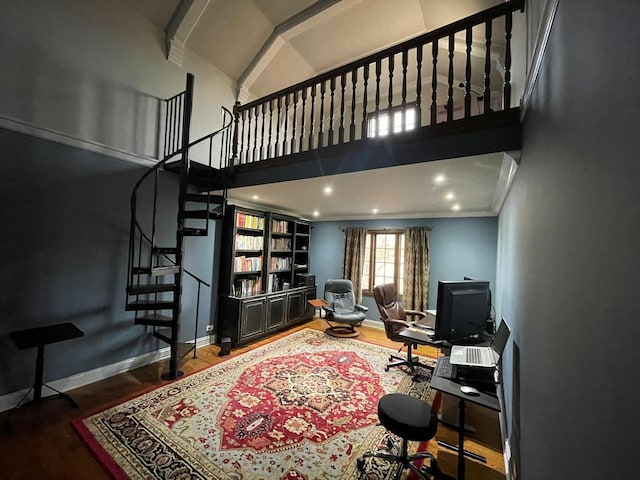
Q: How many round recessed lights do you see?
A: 7